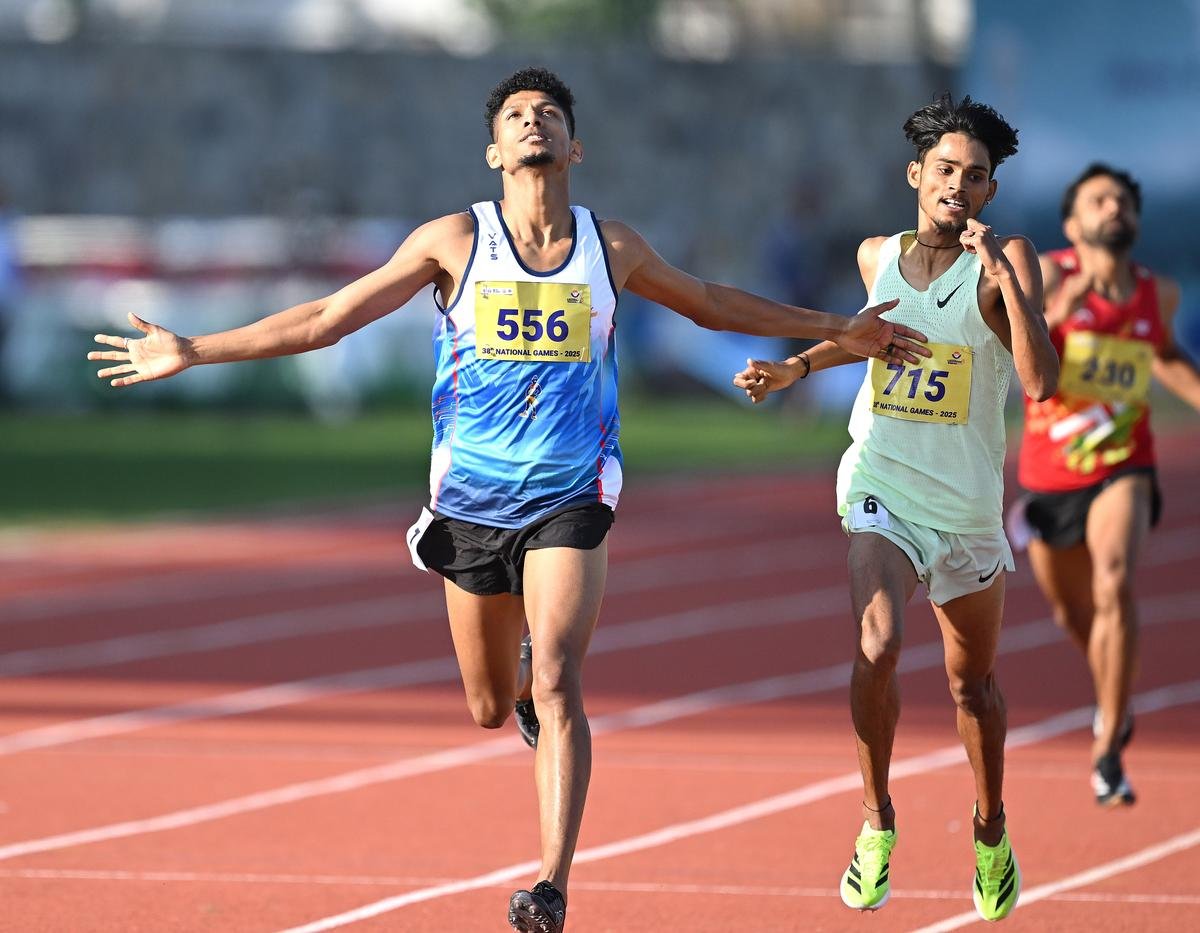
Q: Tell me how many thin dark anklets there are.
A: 2